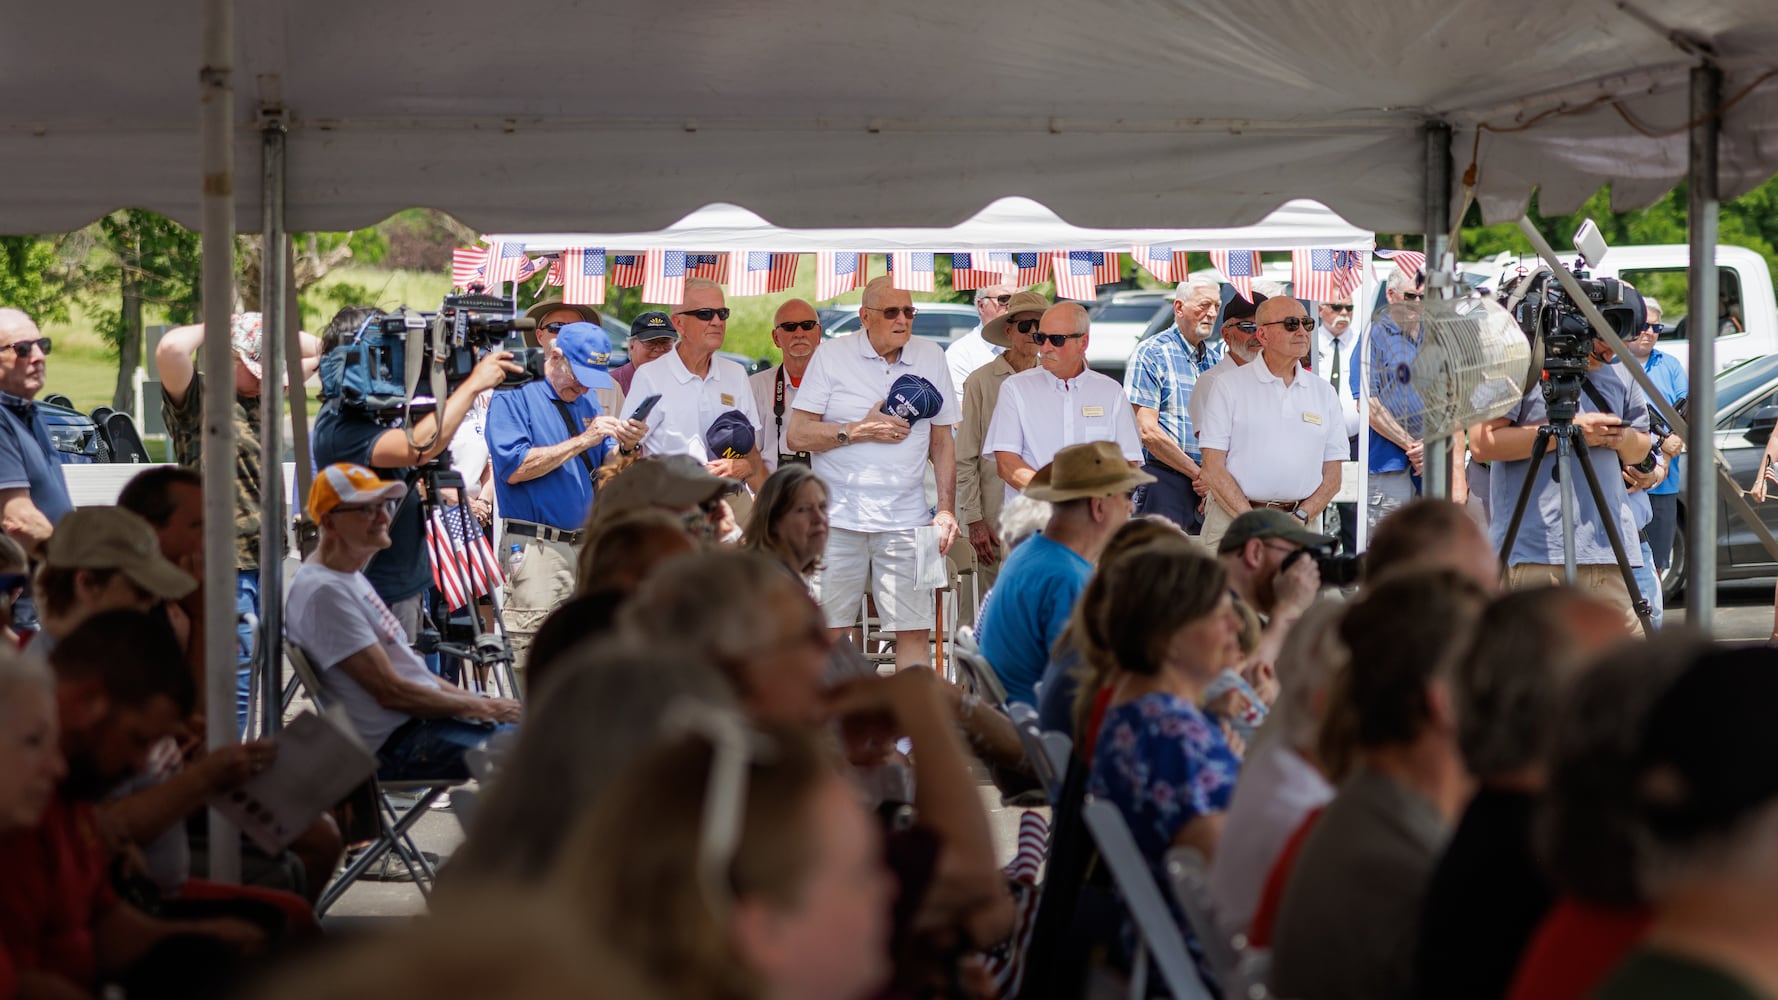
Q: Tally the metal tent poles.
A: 4